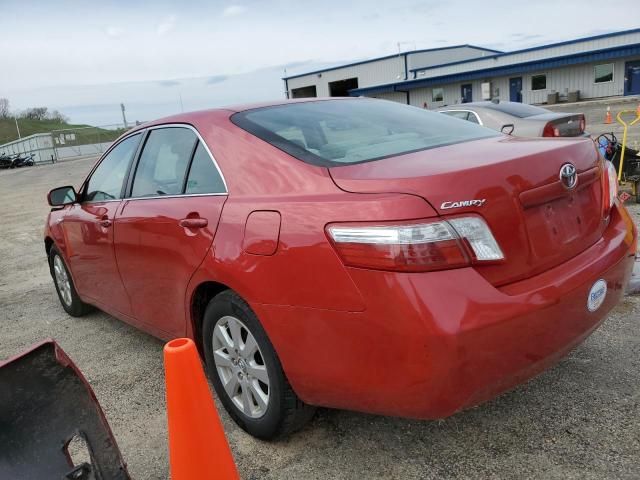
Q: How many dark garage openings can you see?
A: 2